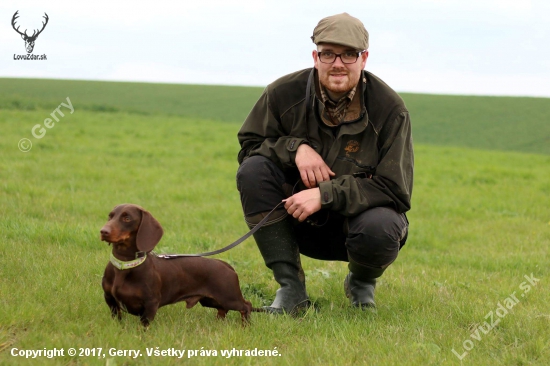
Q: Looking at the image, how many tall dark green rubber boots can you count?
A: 2